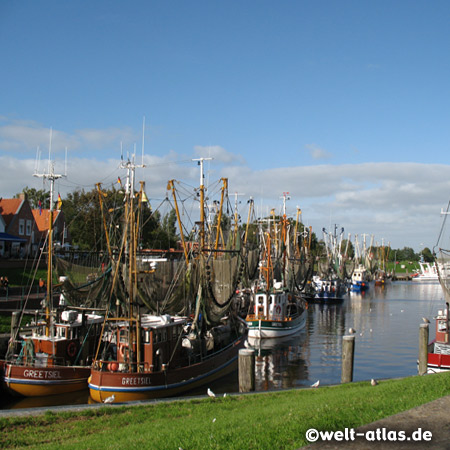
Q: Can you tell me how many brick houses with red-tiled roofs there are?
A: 2